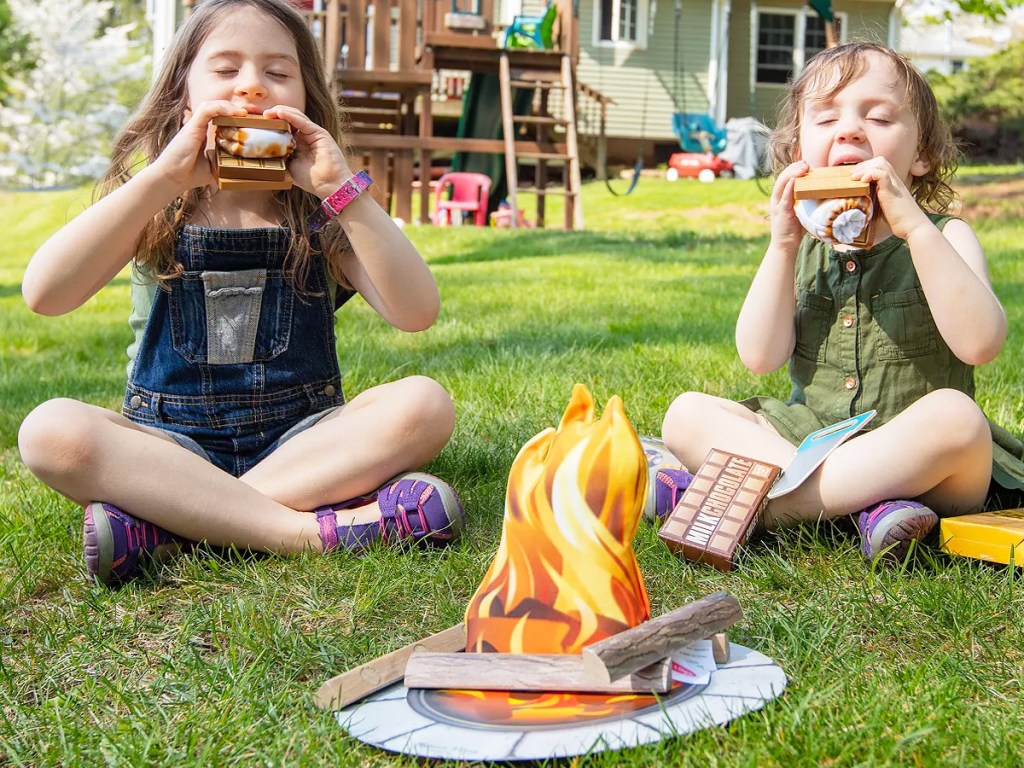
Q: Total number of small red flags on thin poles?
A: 0